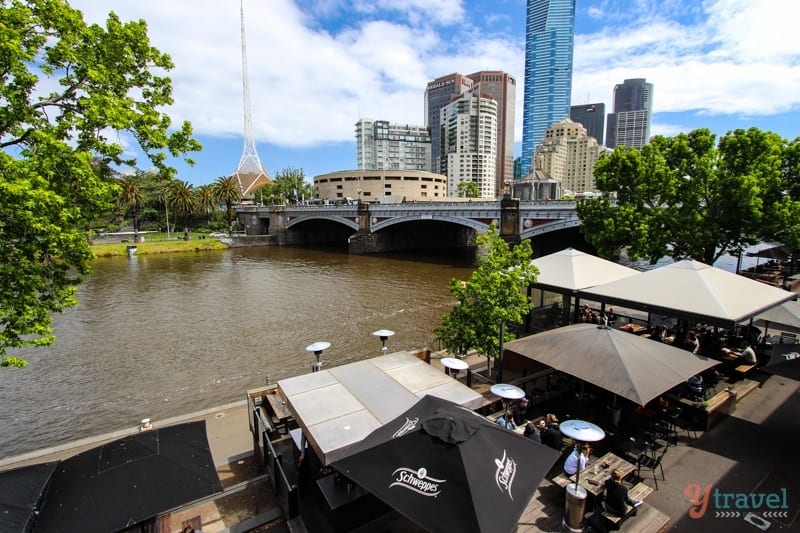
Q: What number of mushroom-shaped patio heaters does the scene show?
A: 5